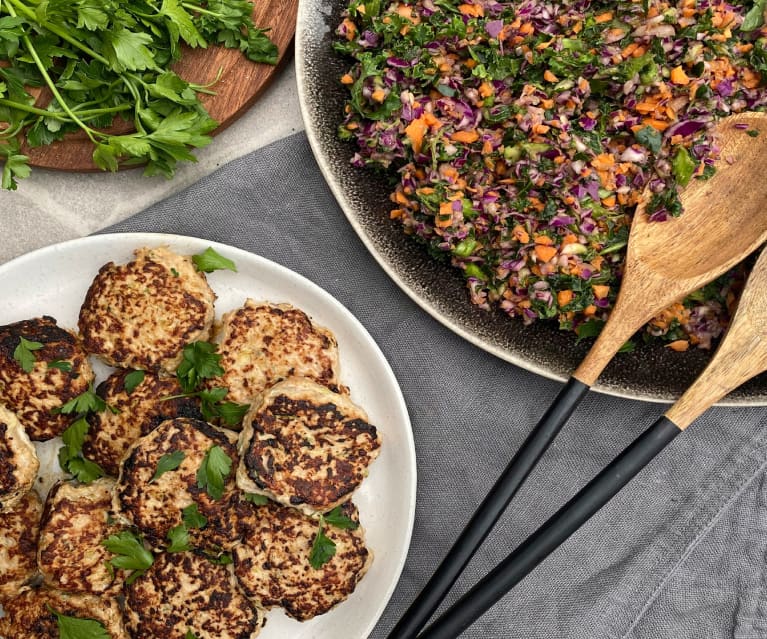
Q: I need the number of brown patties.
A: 12